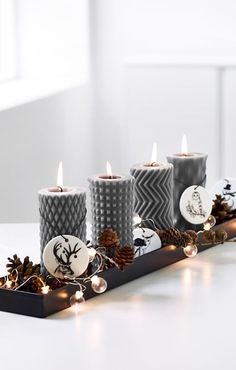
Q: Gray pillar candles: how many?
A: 4